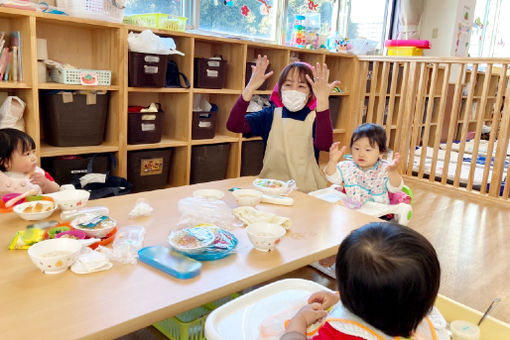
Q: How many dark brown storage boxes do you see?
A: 11